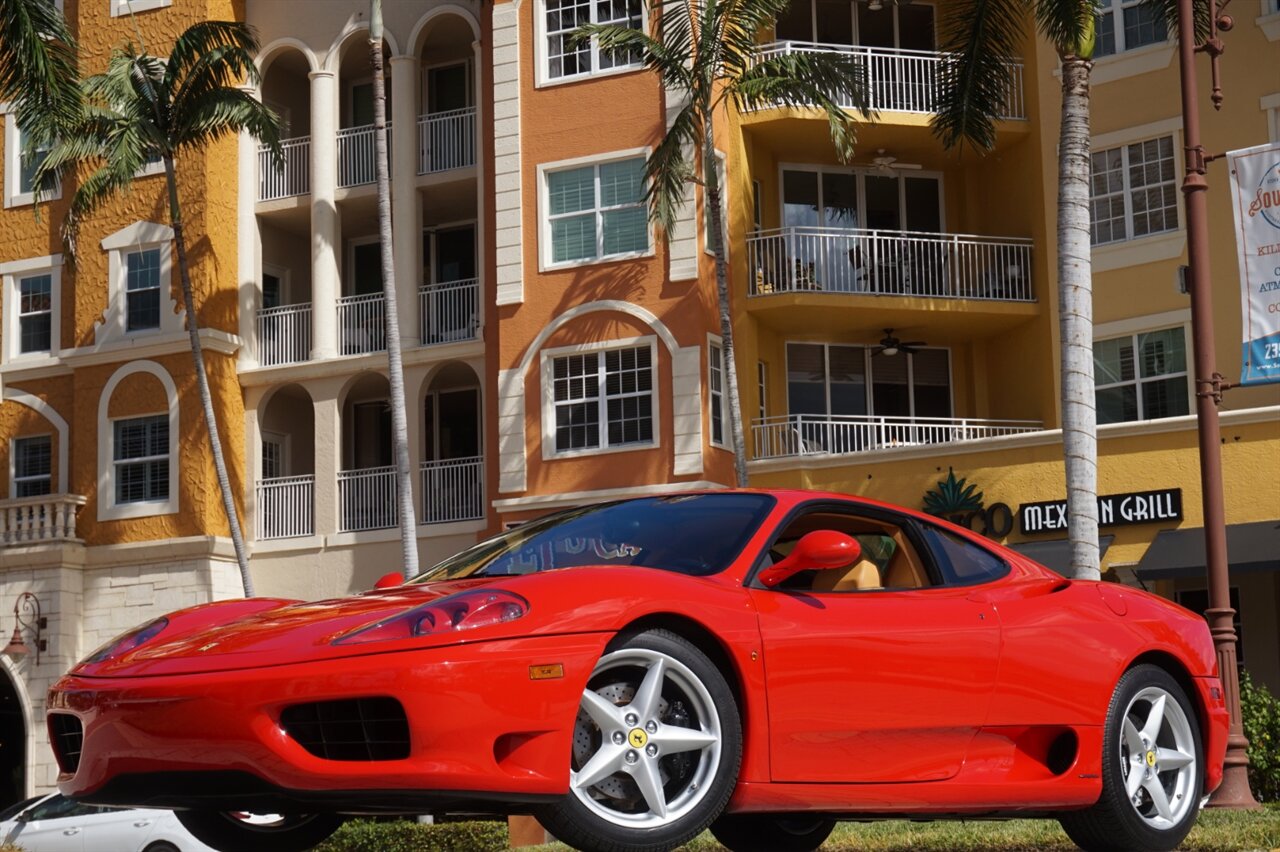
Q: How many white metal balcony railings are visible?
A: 12